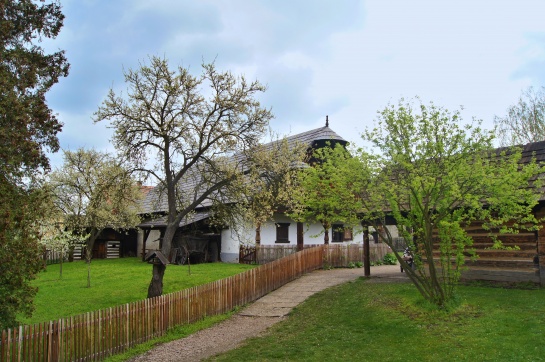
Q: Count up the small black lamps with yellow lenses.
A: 0